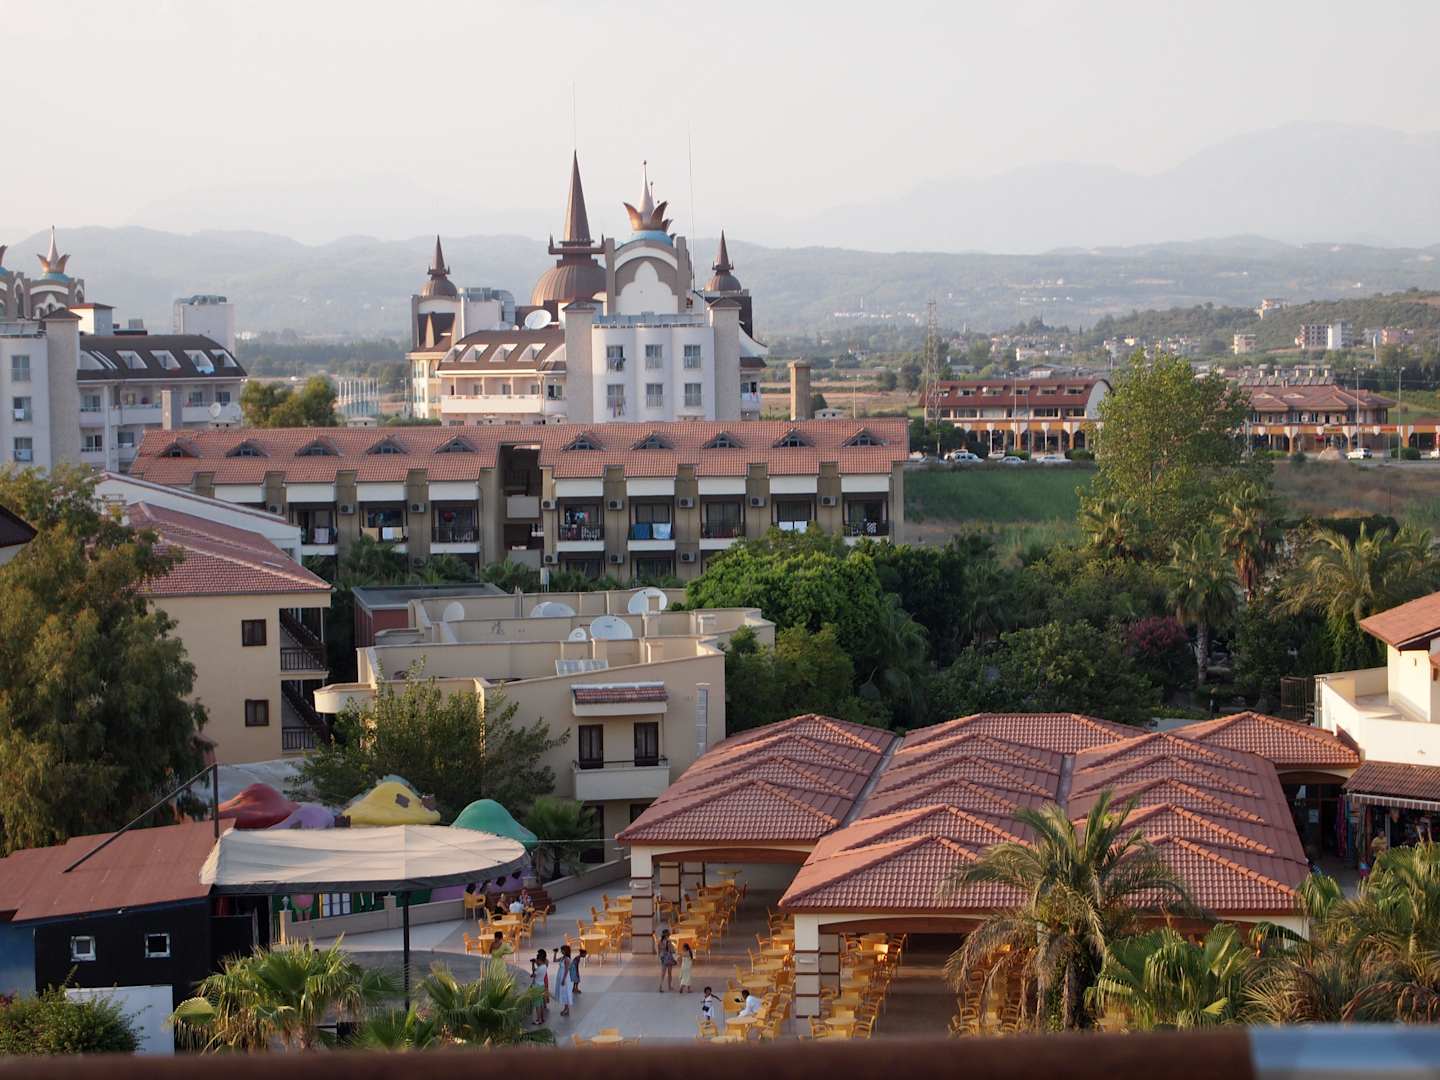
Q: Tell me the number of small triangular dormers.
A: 10